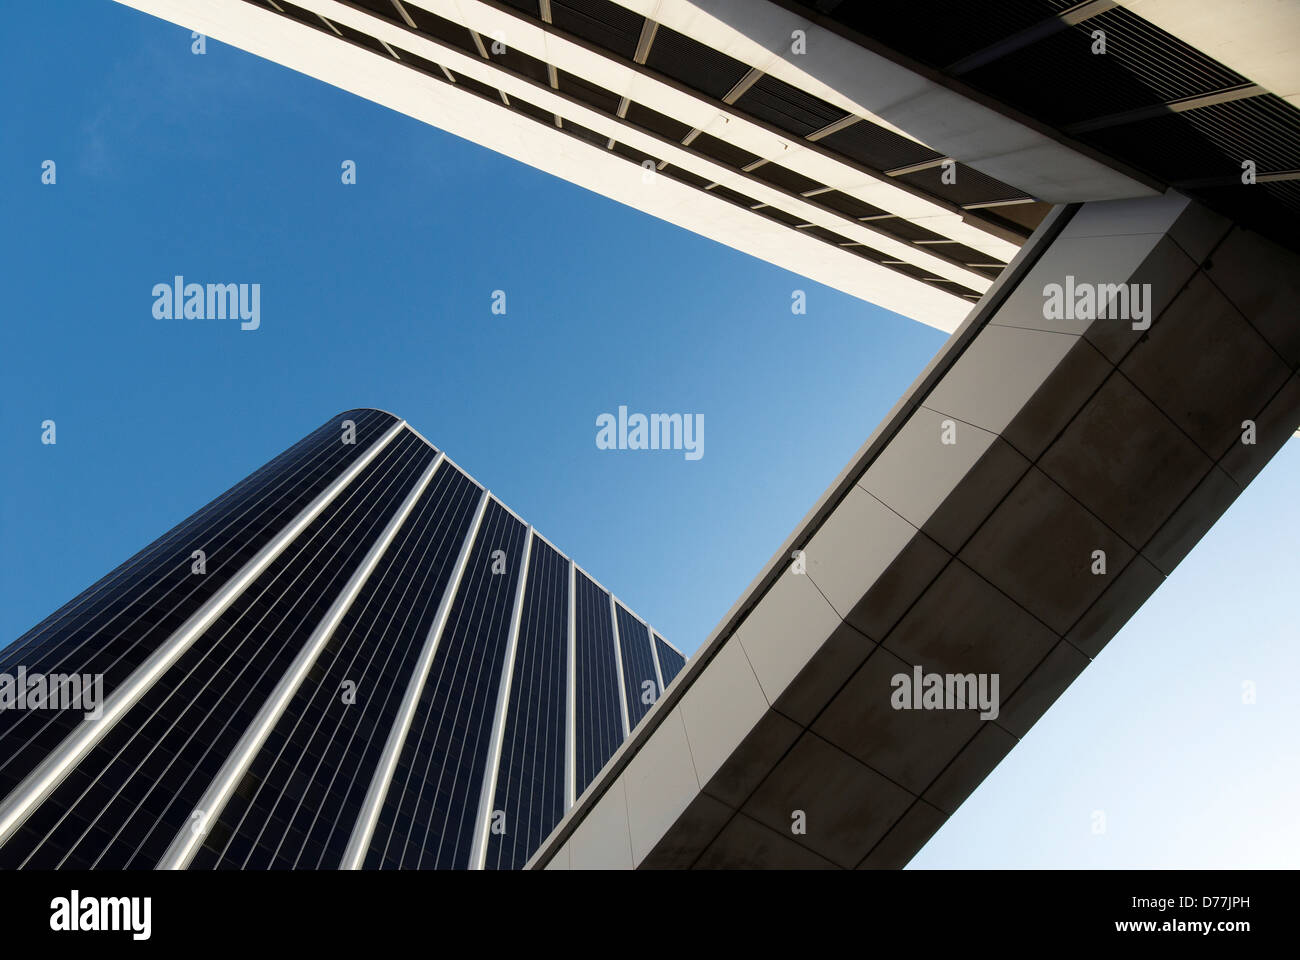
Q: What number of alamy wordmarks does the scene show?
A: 6